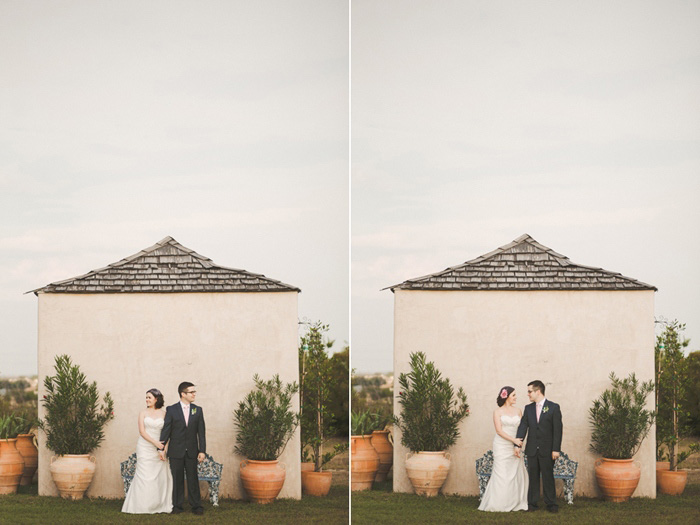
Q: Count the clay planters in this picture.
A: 12